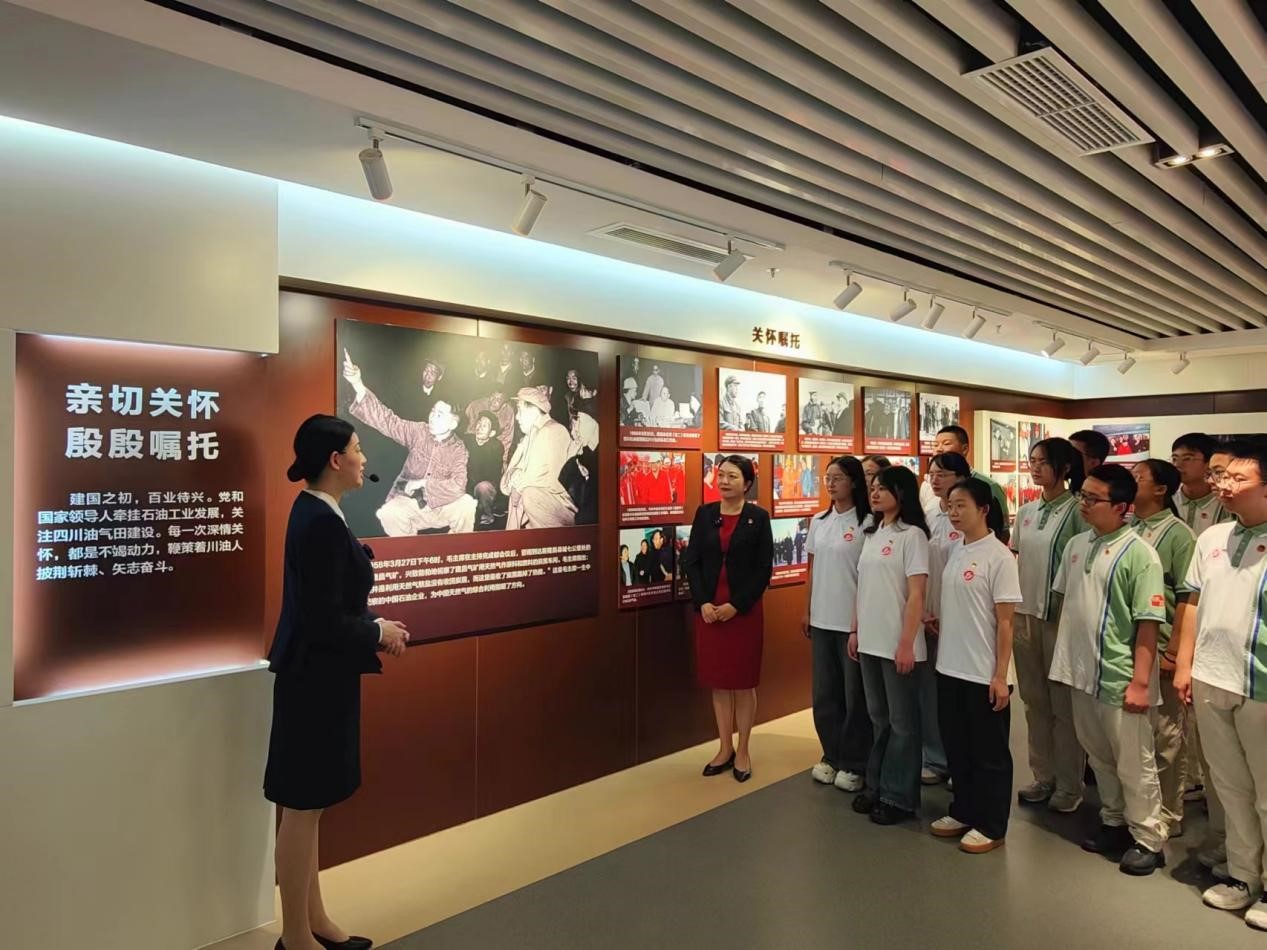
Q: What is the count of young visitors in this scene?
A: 13